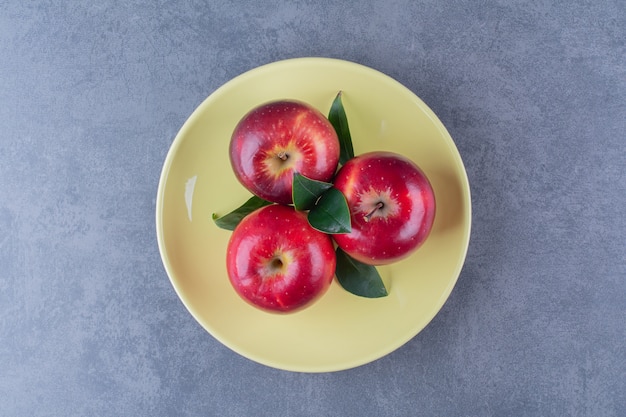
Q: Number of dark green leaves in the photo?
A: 5